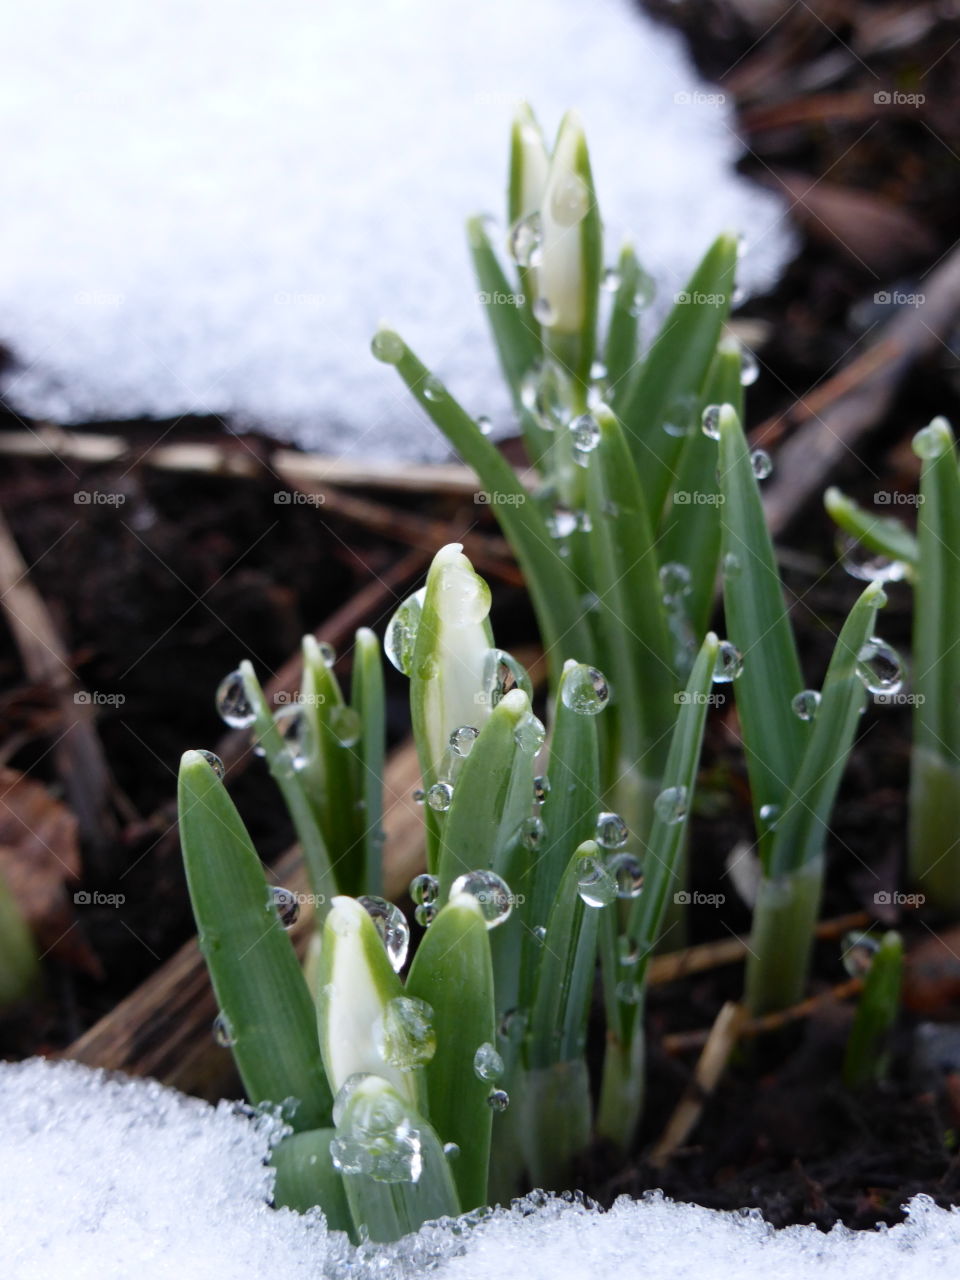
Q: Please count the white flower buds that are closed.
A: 4